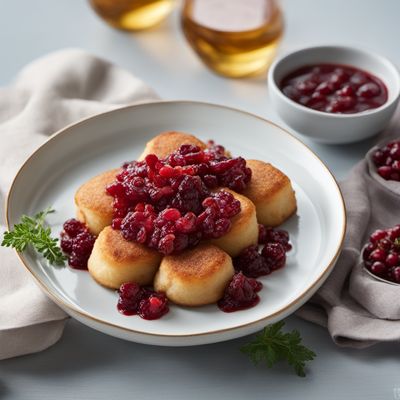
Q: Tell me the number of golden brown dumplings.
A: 6